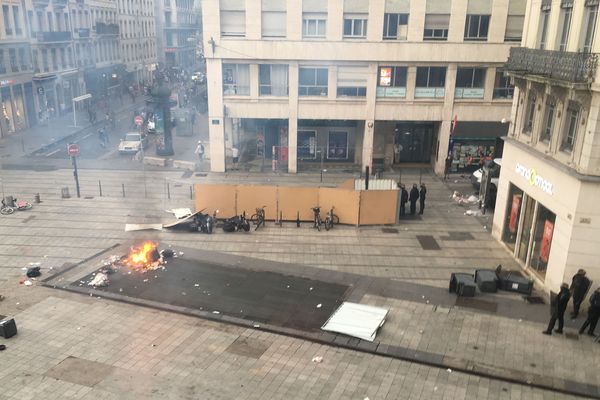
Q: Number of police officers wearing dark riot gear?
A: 6